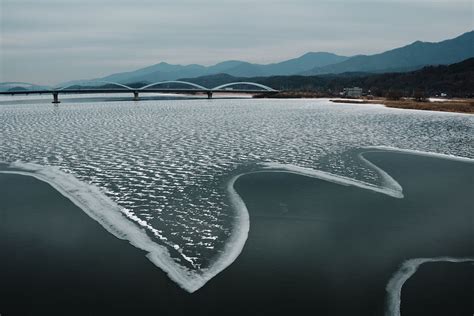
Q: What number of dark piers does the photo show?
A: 3